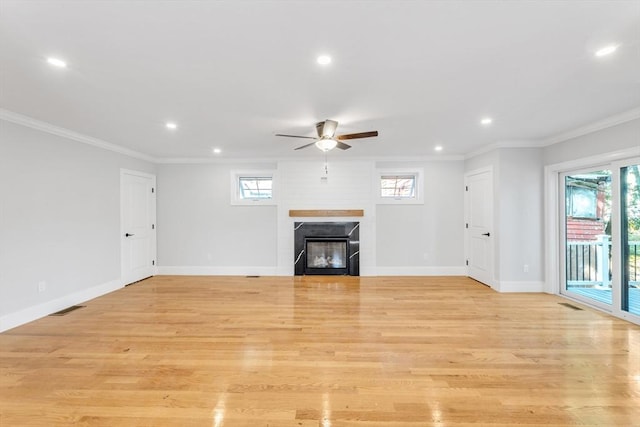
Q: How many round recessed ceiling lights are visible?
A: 7